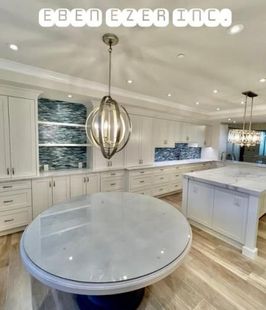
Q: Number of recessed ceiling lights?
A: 12